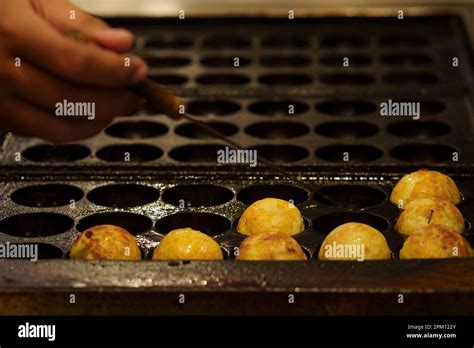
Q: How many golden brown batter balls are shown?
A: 8